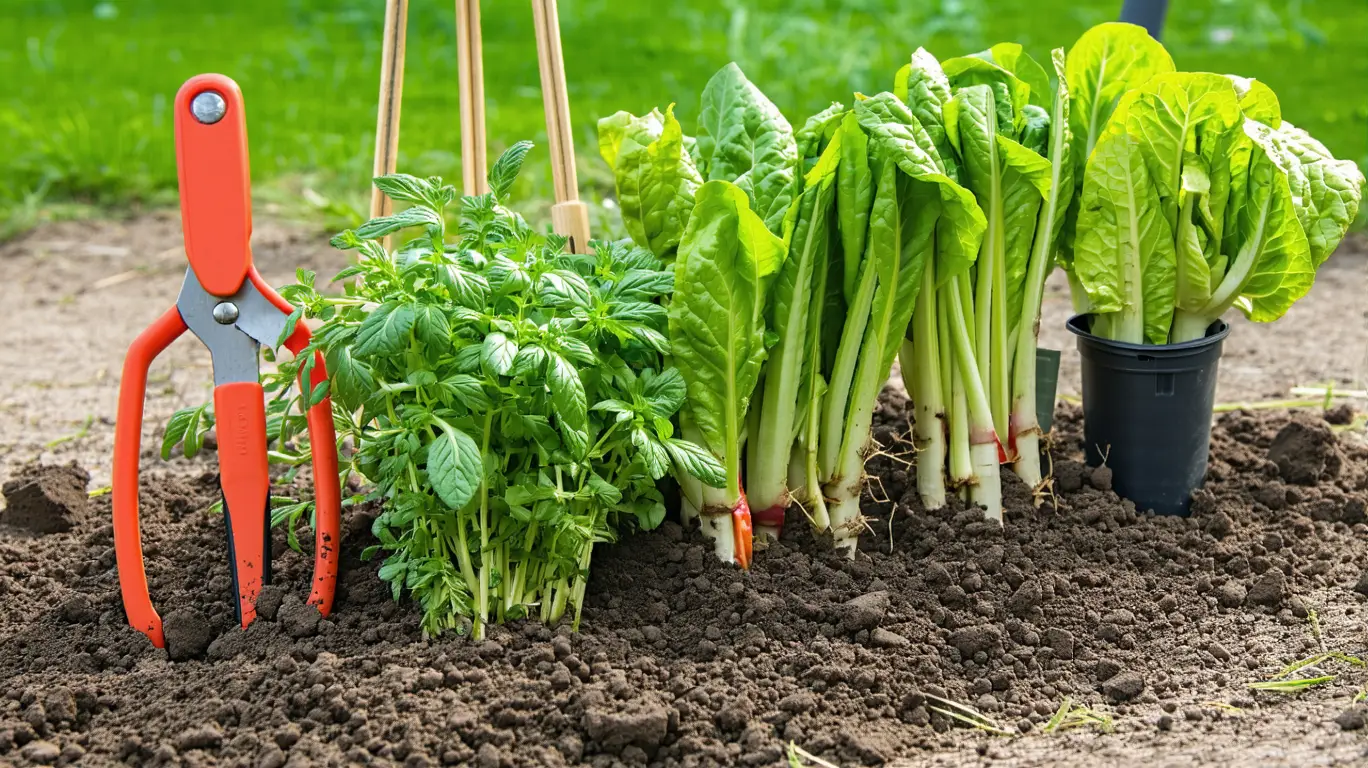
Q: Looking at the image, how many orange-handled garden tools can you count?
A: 1